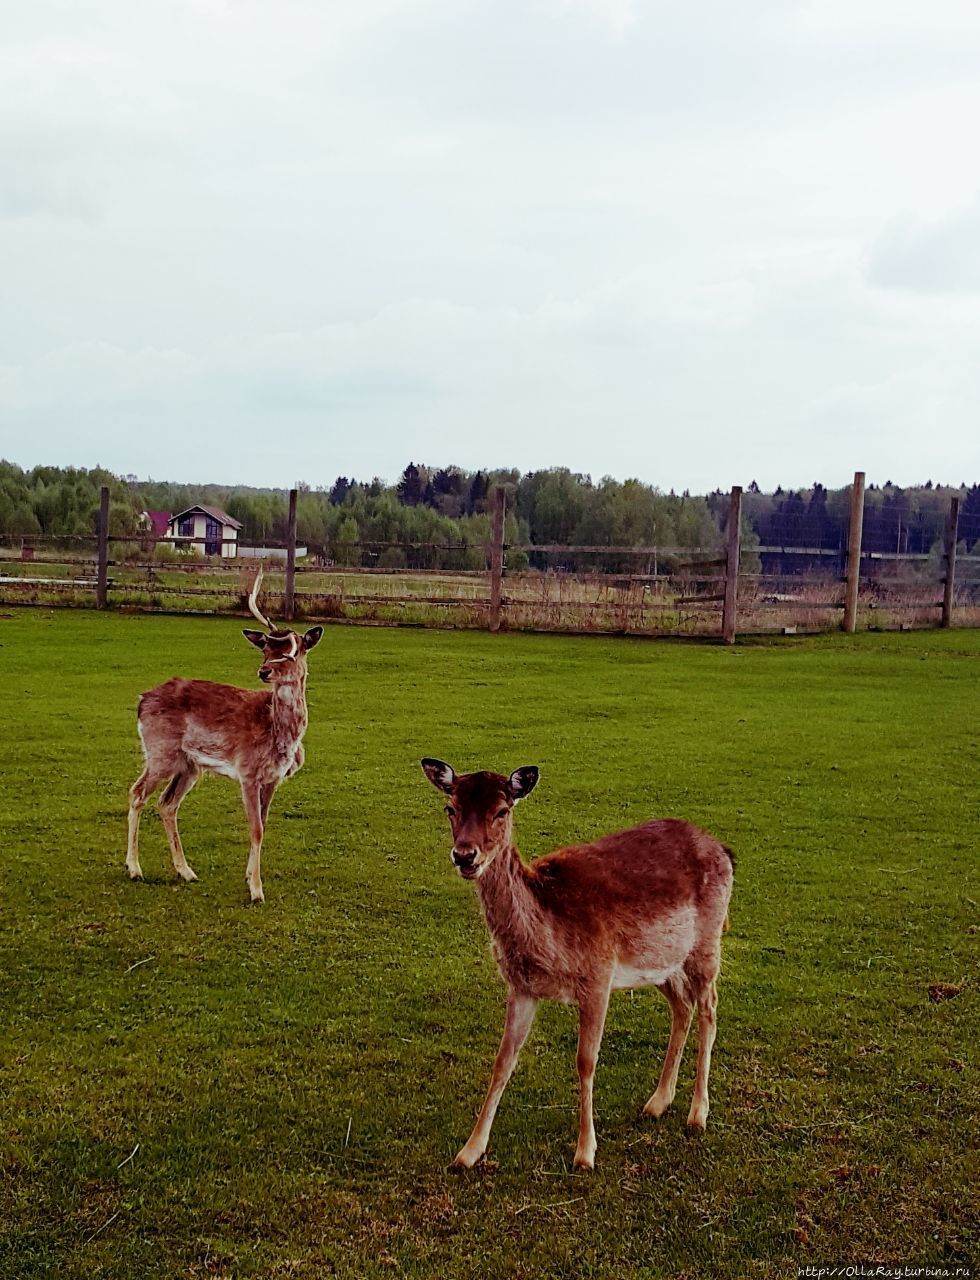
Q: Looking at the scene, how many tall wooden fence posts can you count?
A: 6